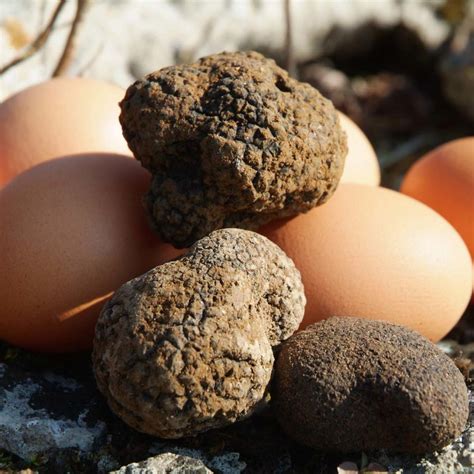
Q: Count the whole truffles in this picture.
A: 3